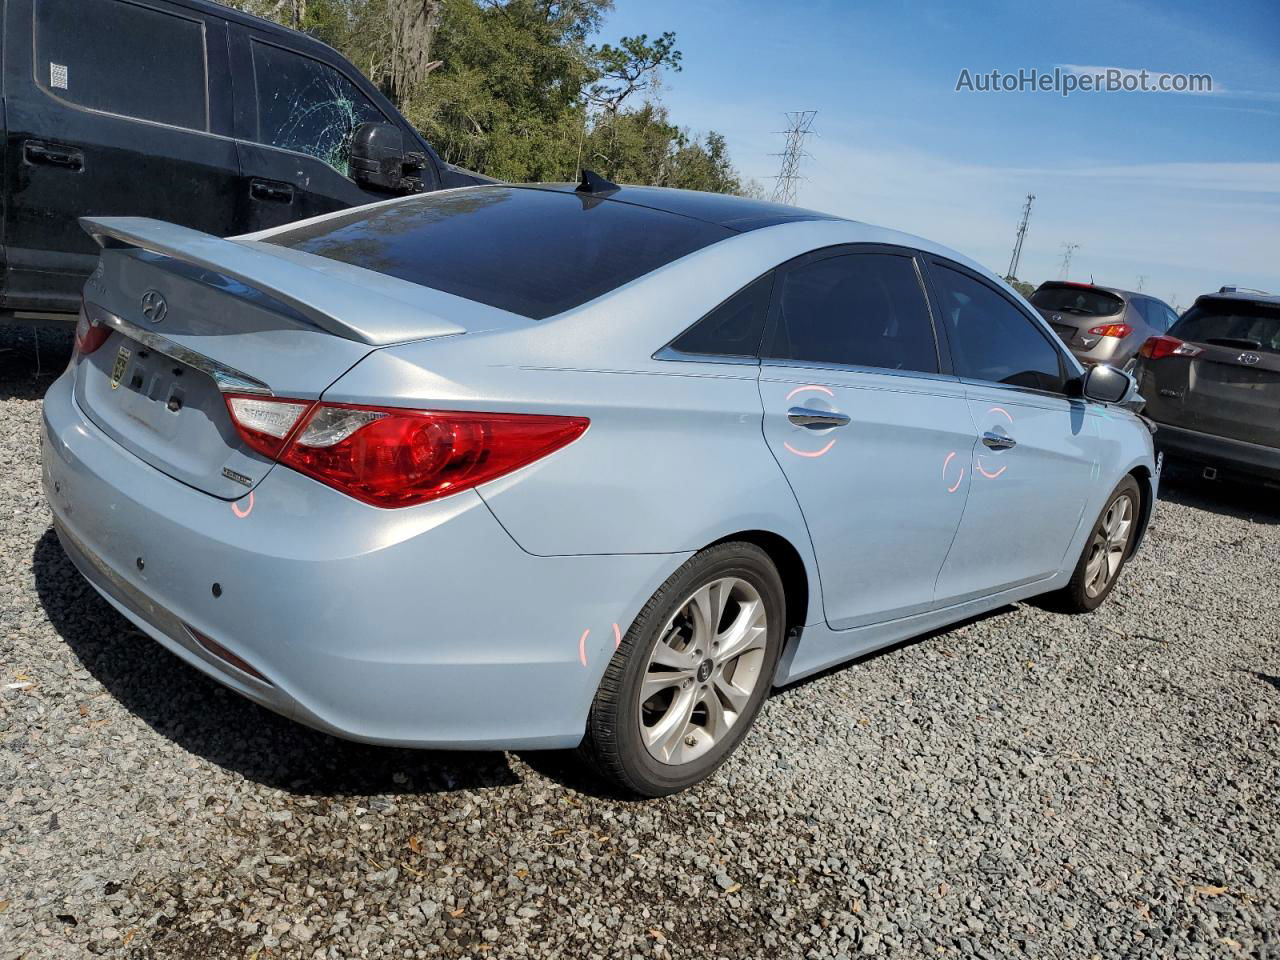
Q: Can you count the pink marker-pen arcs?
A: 9